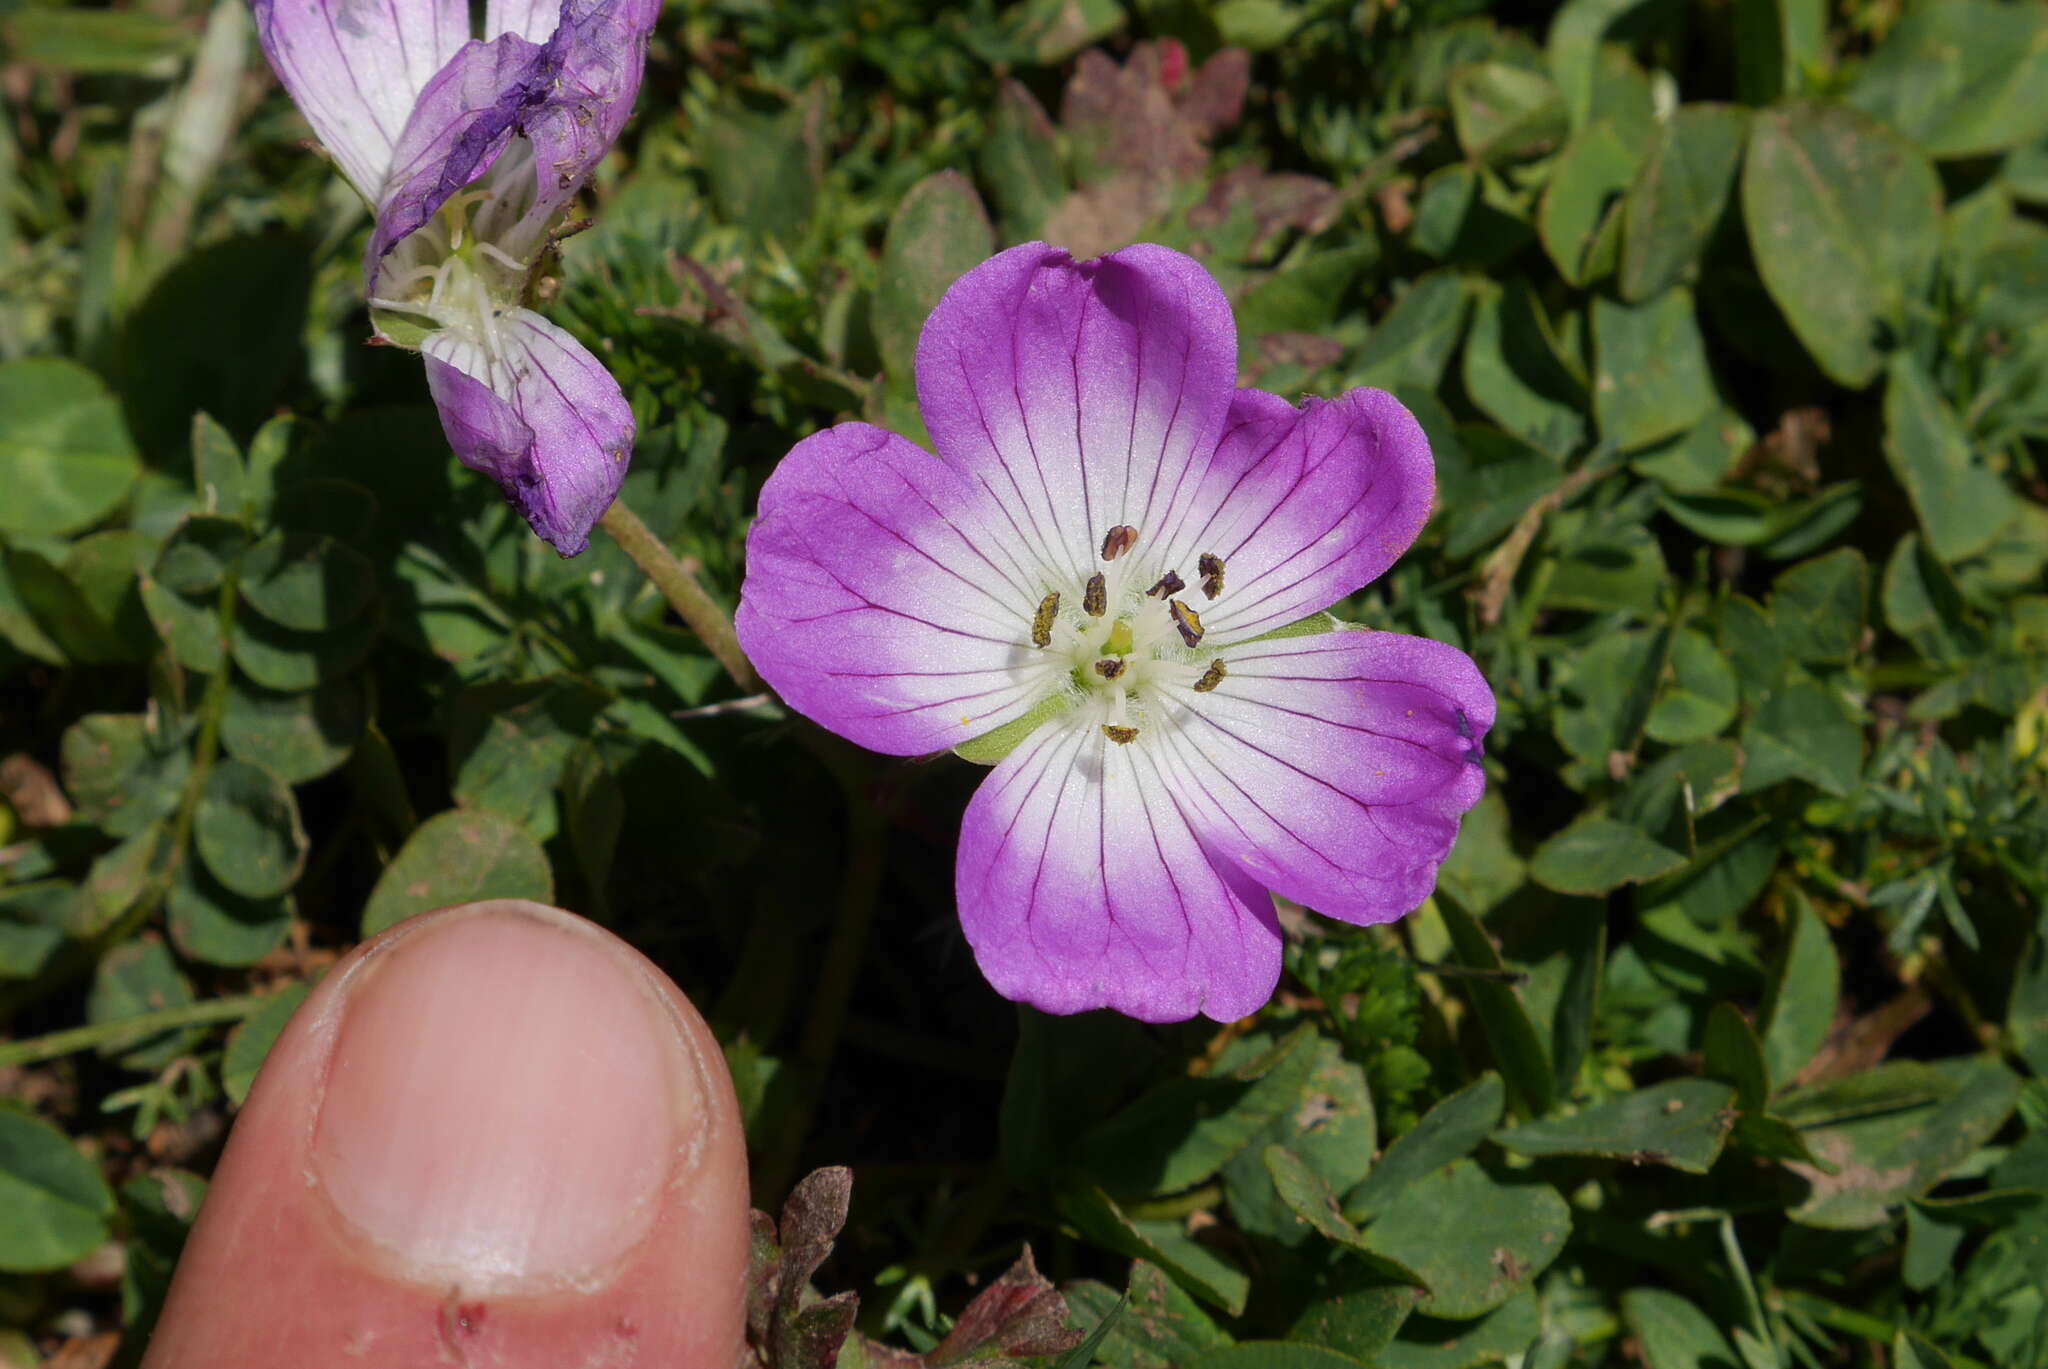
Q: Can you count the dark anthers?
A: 9